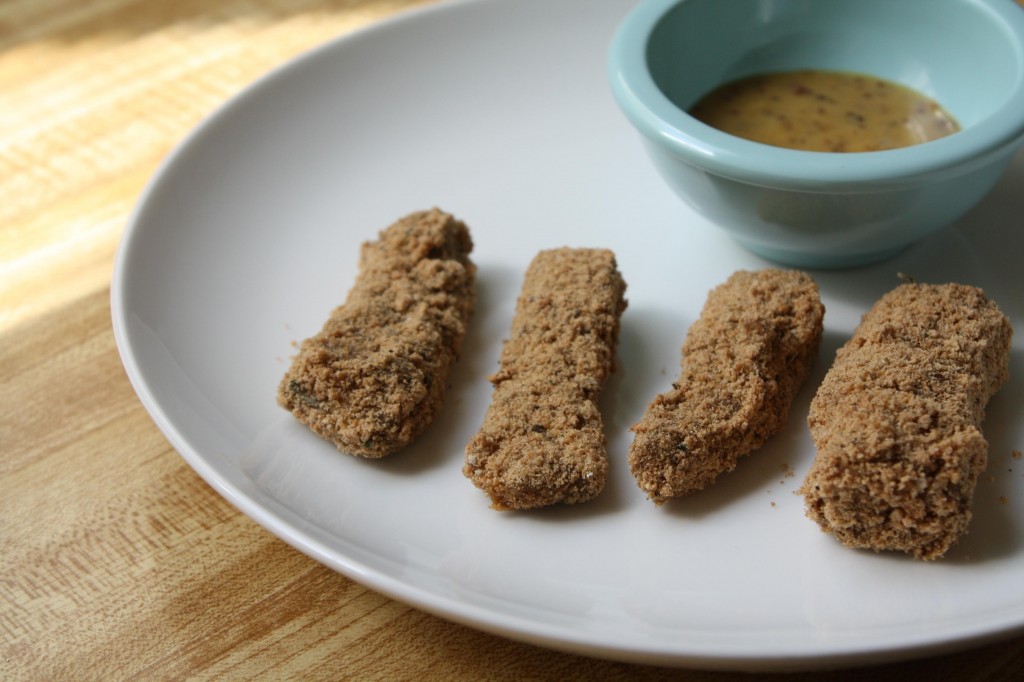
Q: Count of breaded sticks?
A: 4